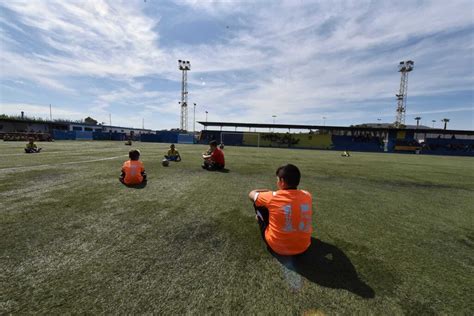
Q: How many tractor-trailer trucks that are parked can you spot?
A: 0